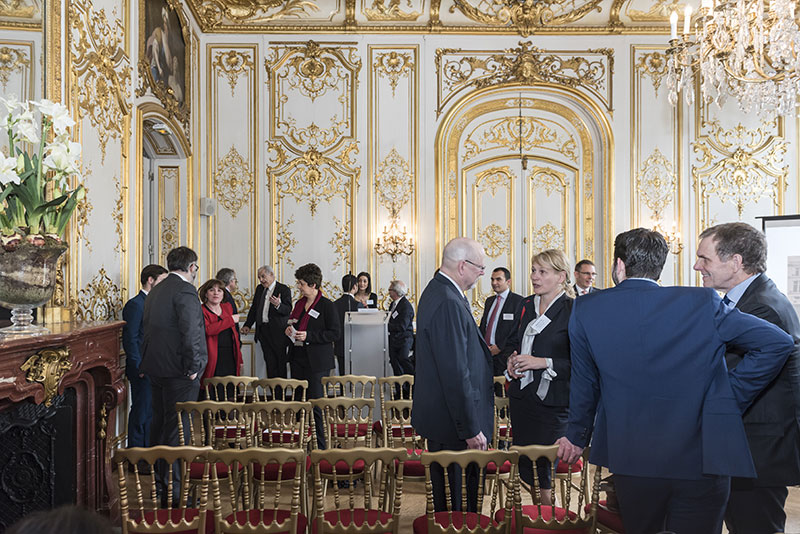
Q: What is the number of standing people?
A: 15